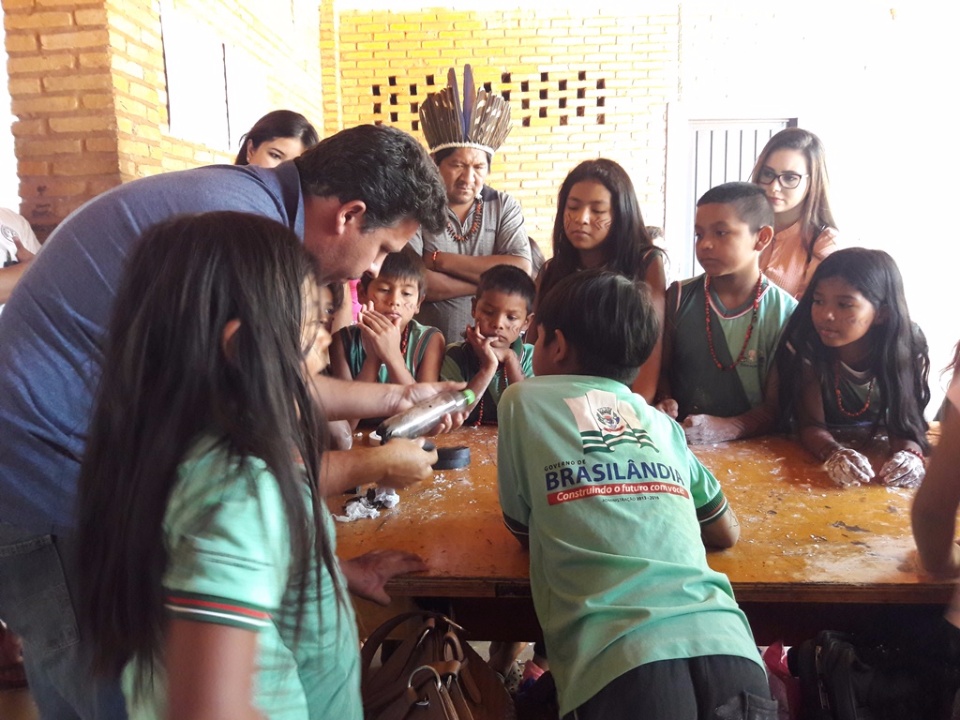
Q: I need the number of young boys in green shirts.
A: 4